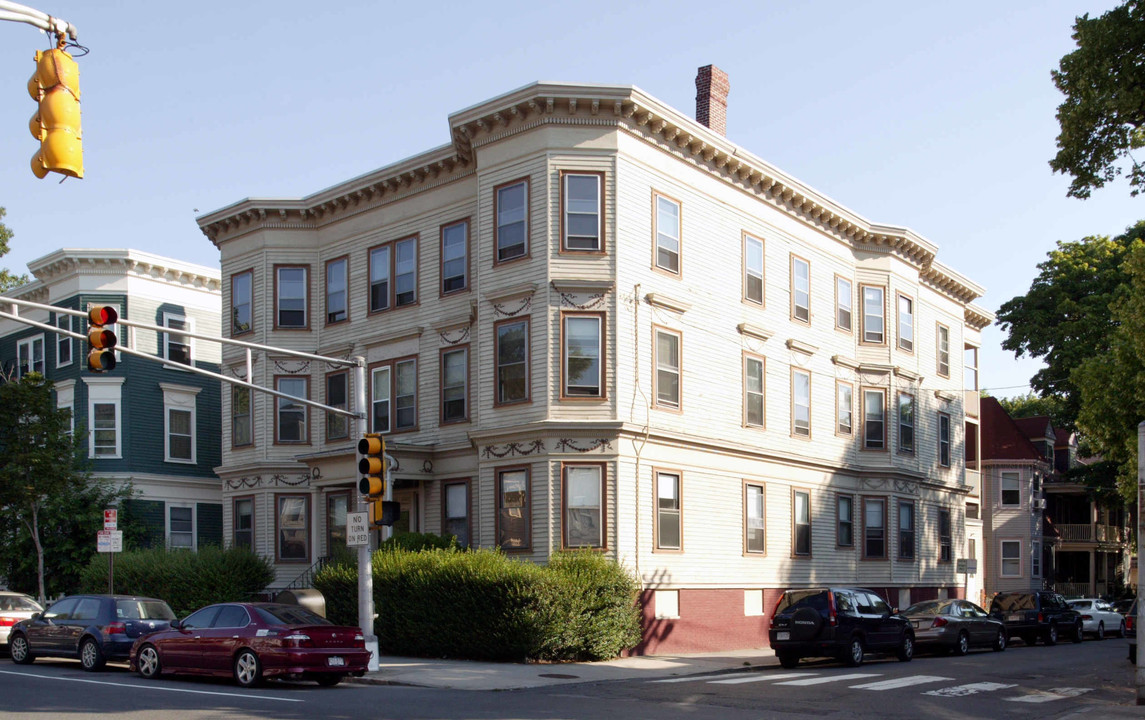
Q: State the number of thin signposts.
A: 2